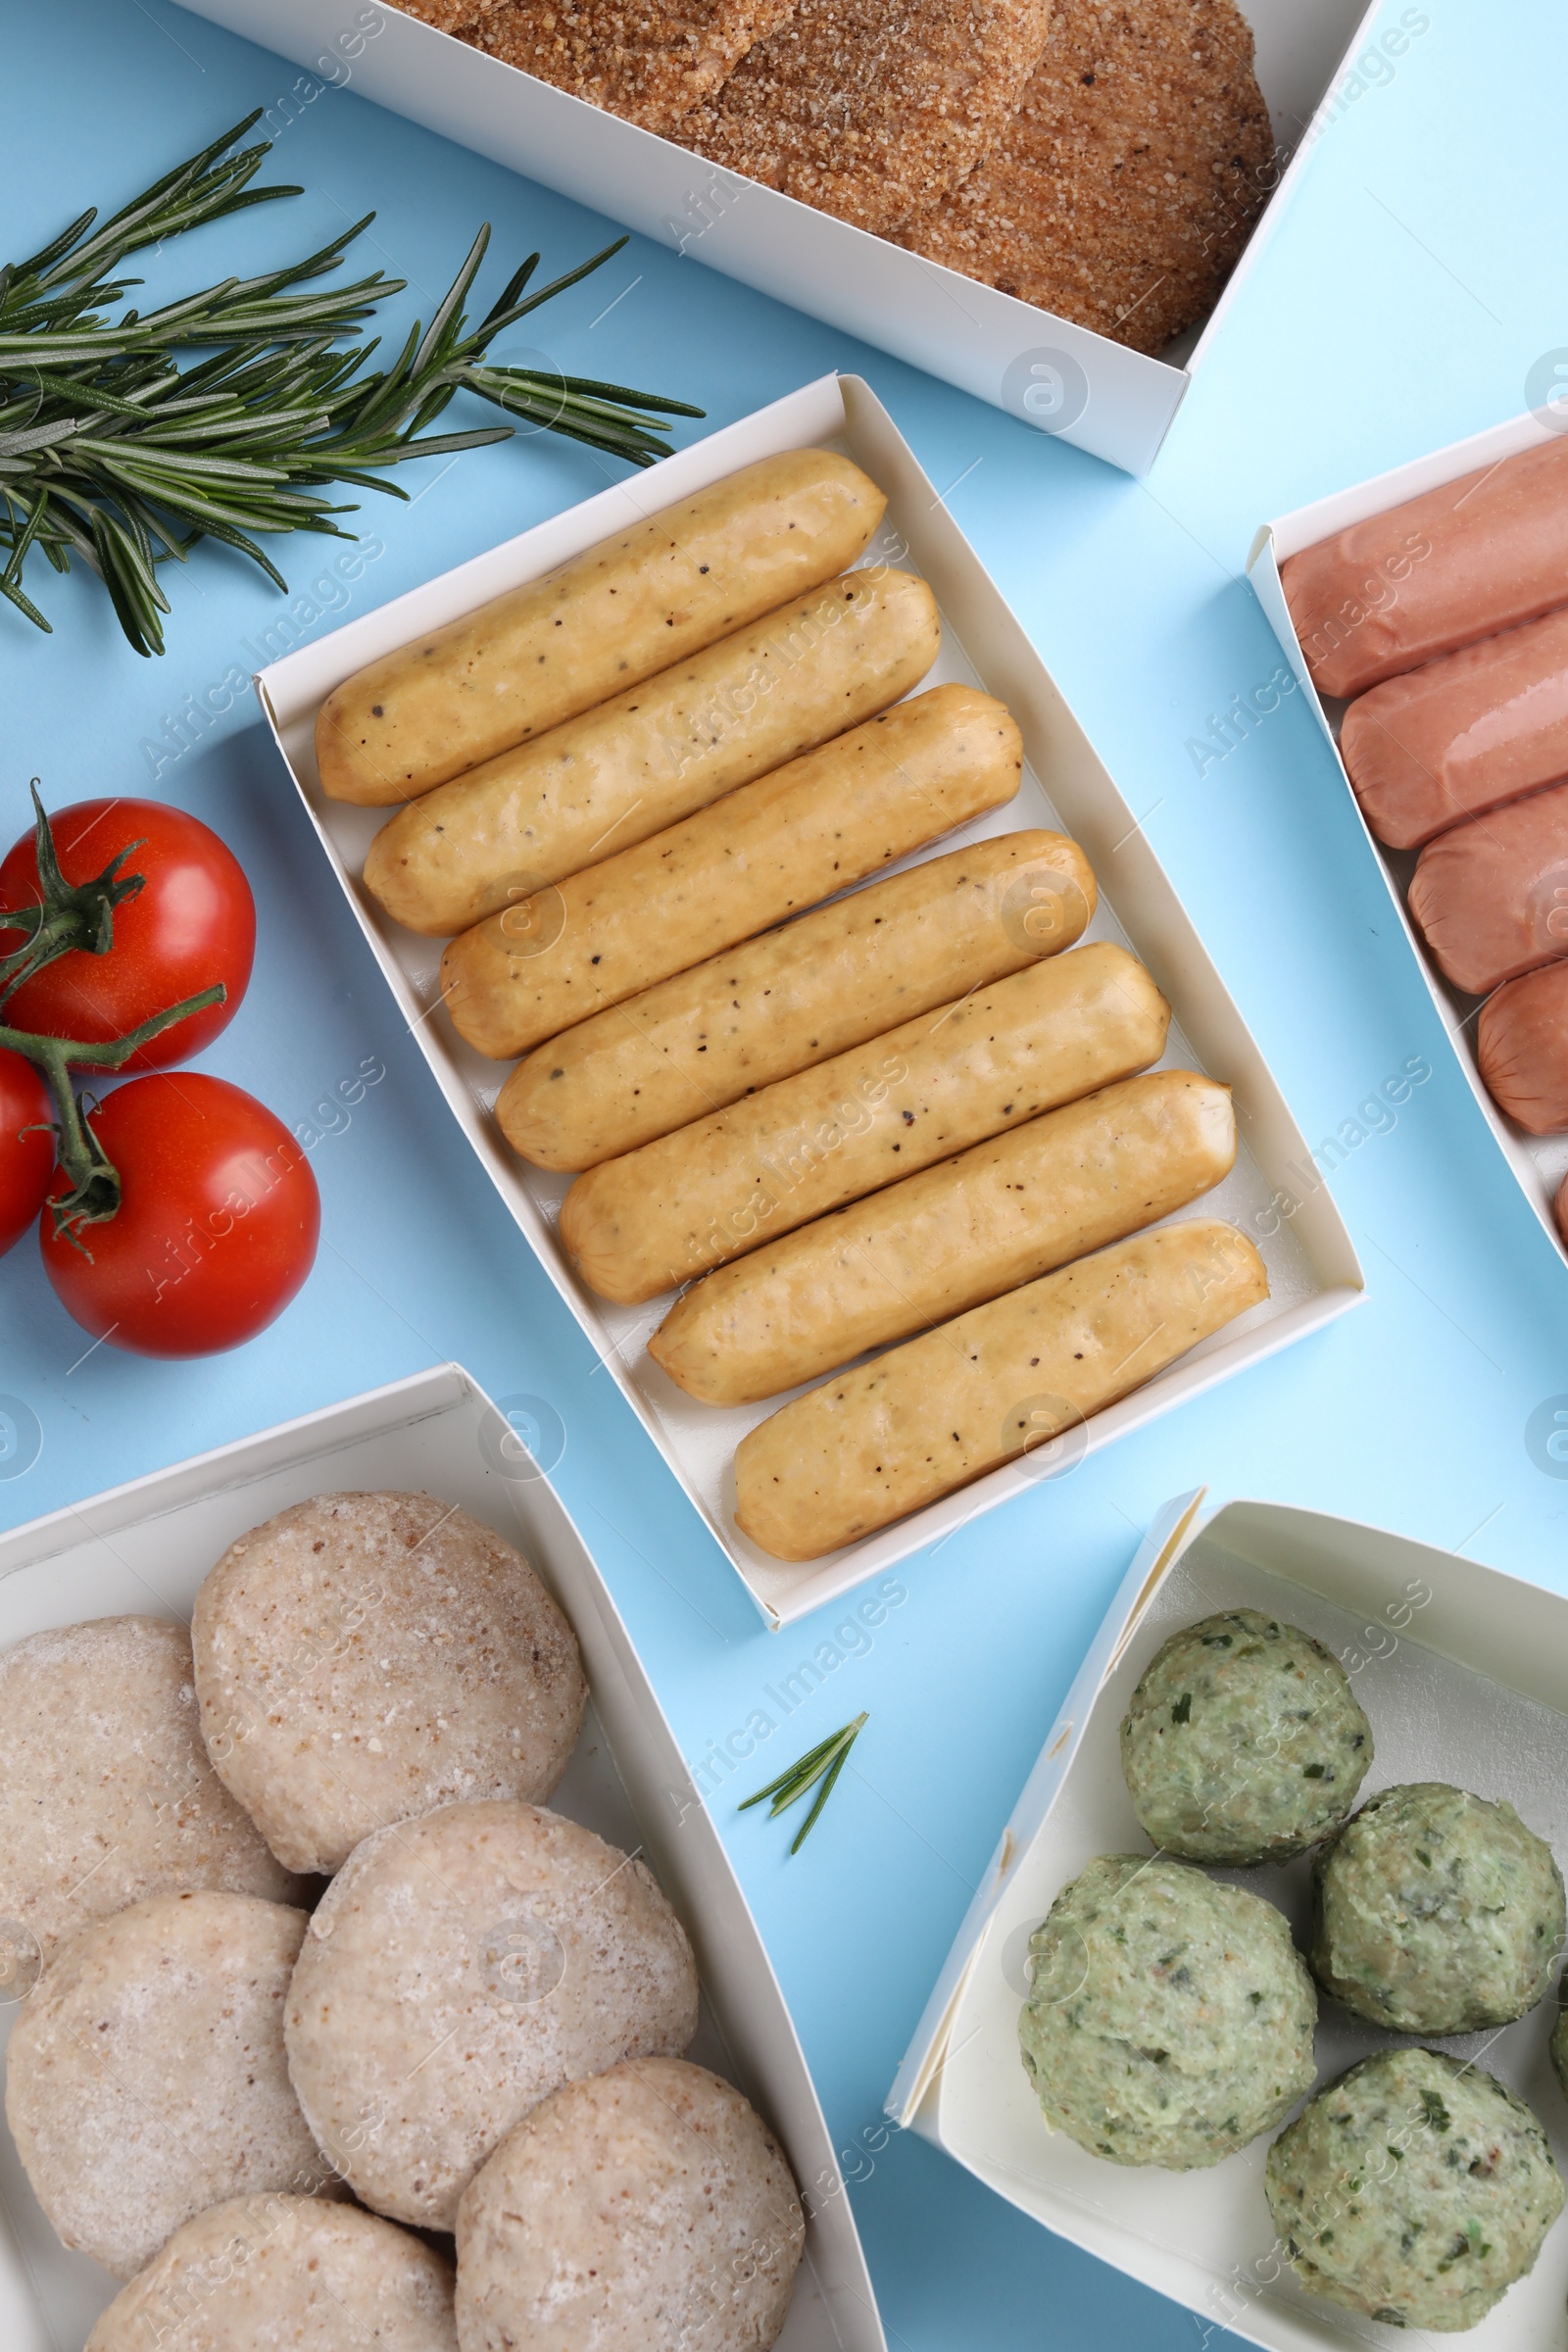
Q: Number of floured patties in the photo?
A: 6